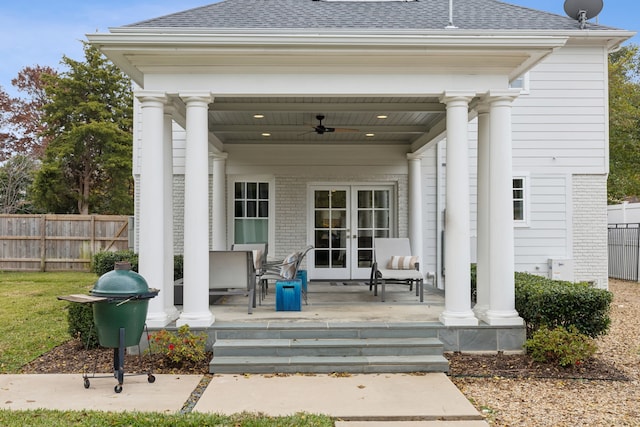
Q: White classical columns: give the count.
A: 8